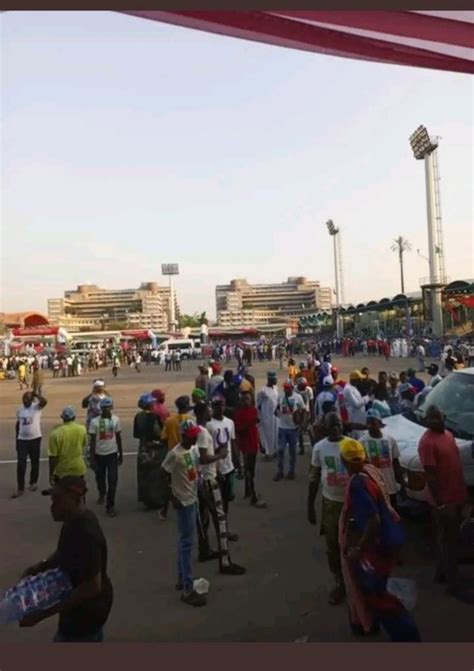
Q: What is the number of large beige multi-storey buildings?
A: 2